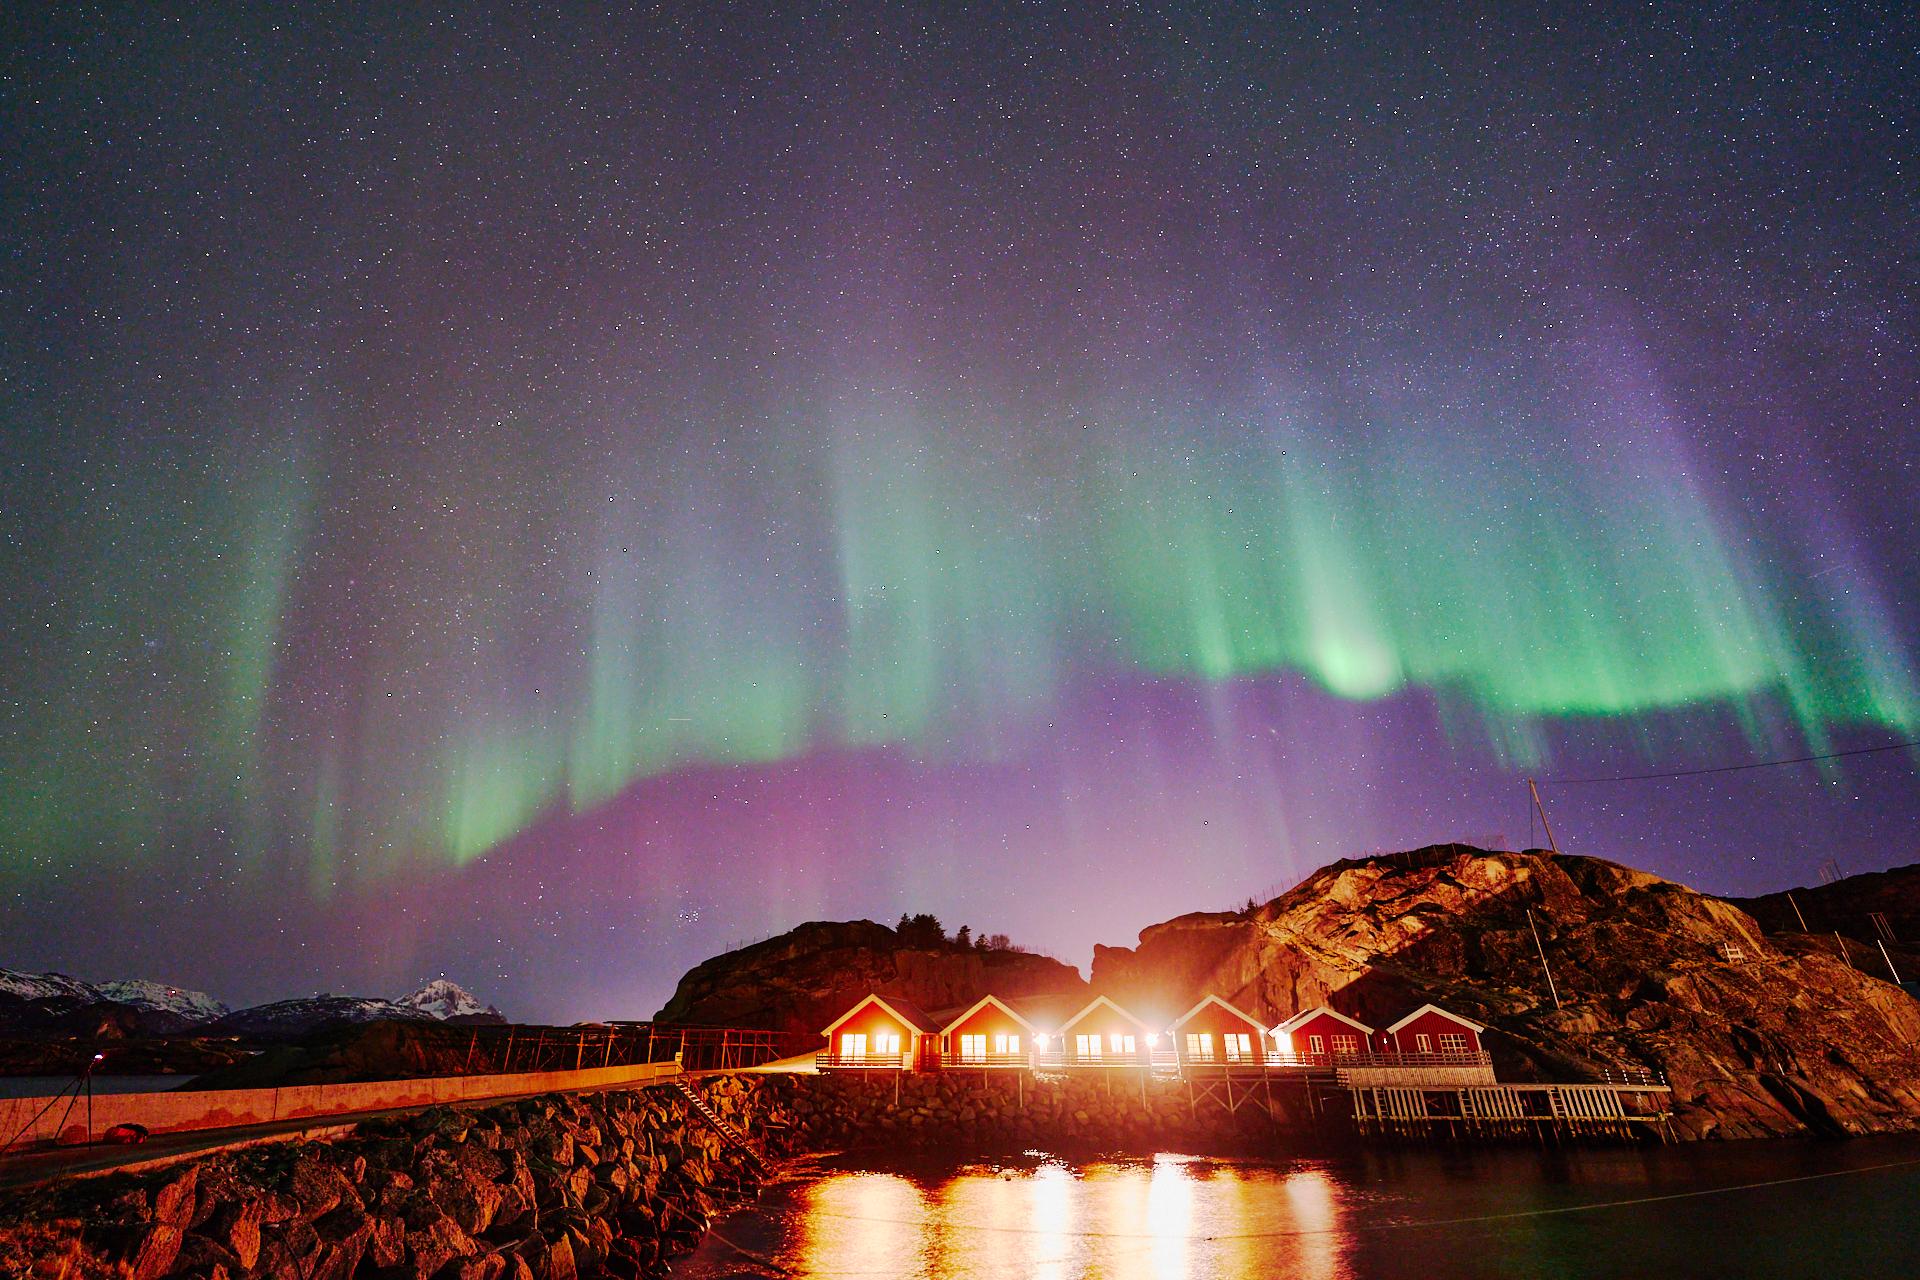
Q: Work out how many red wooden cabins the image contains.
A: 6